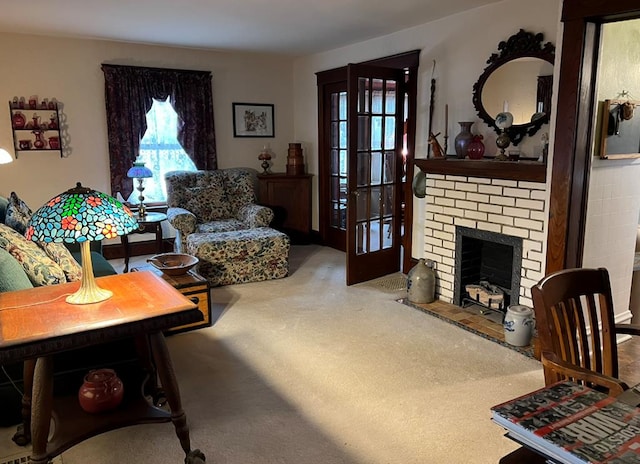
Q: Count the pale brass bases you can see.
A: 1